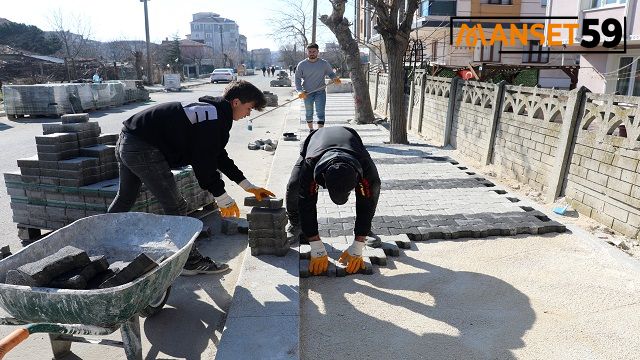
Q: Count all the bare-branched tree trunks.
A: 2